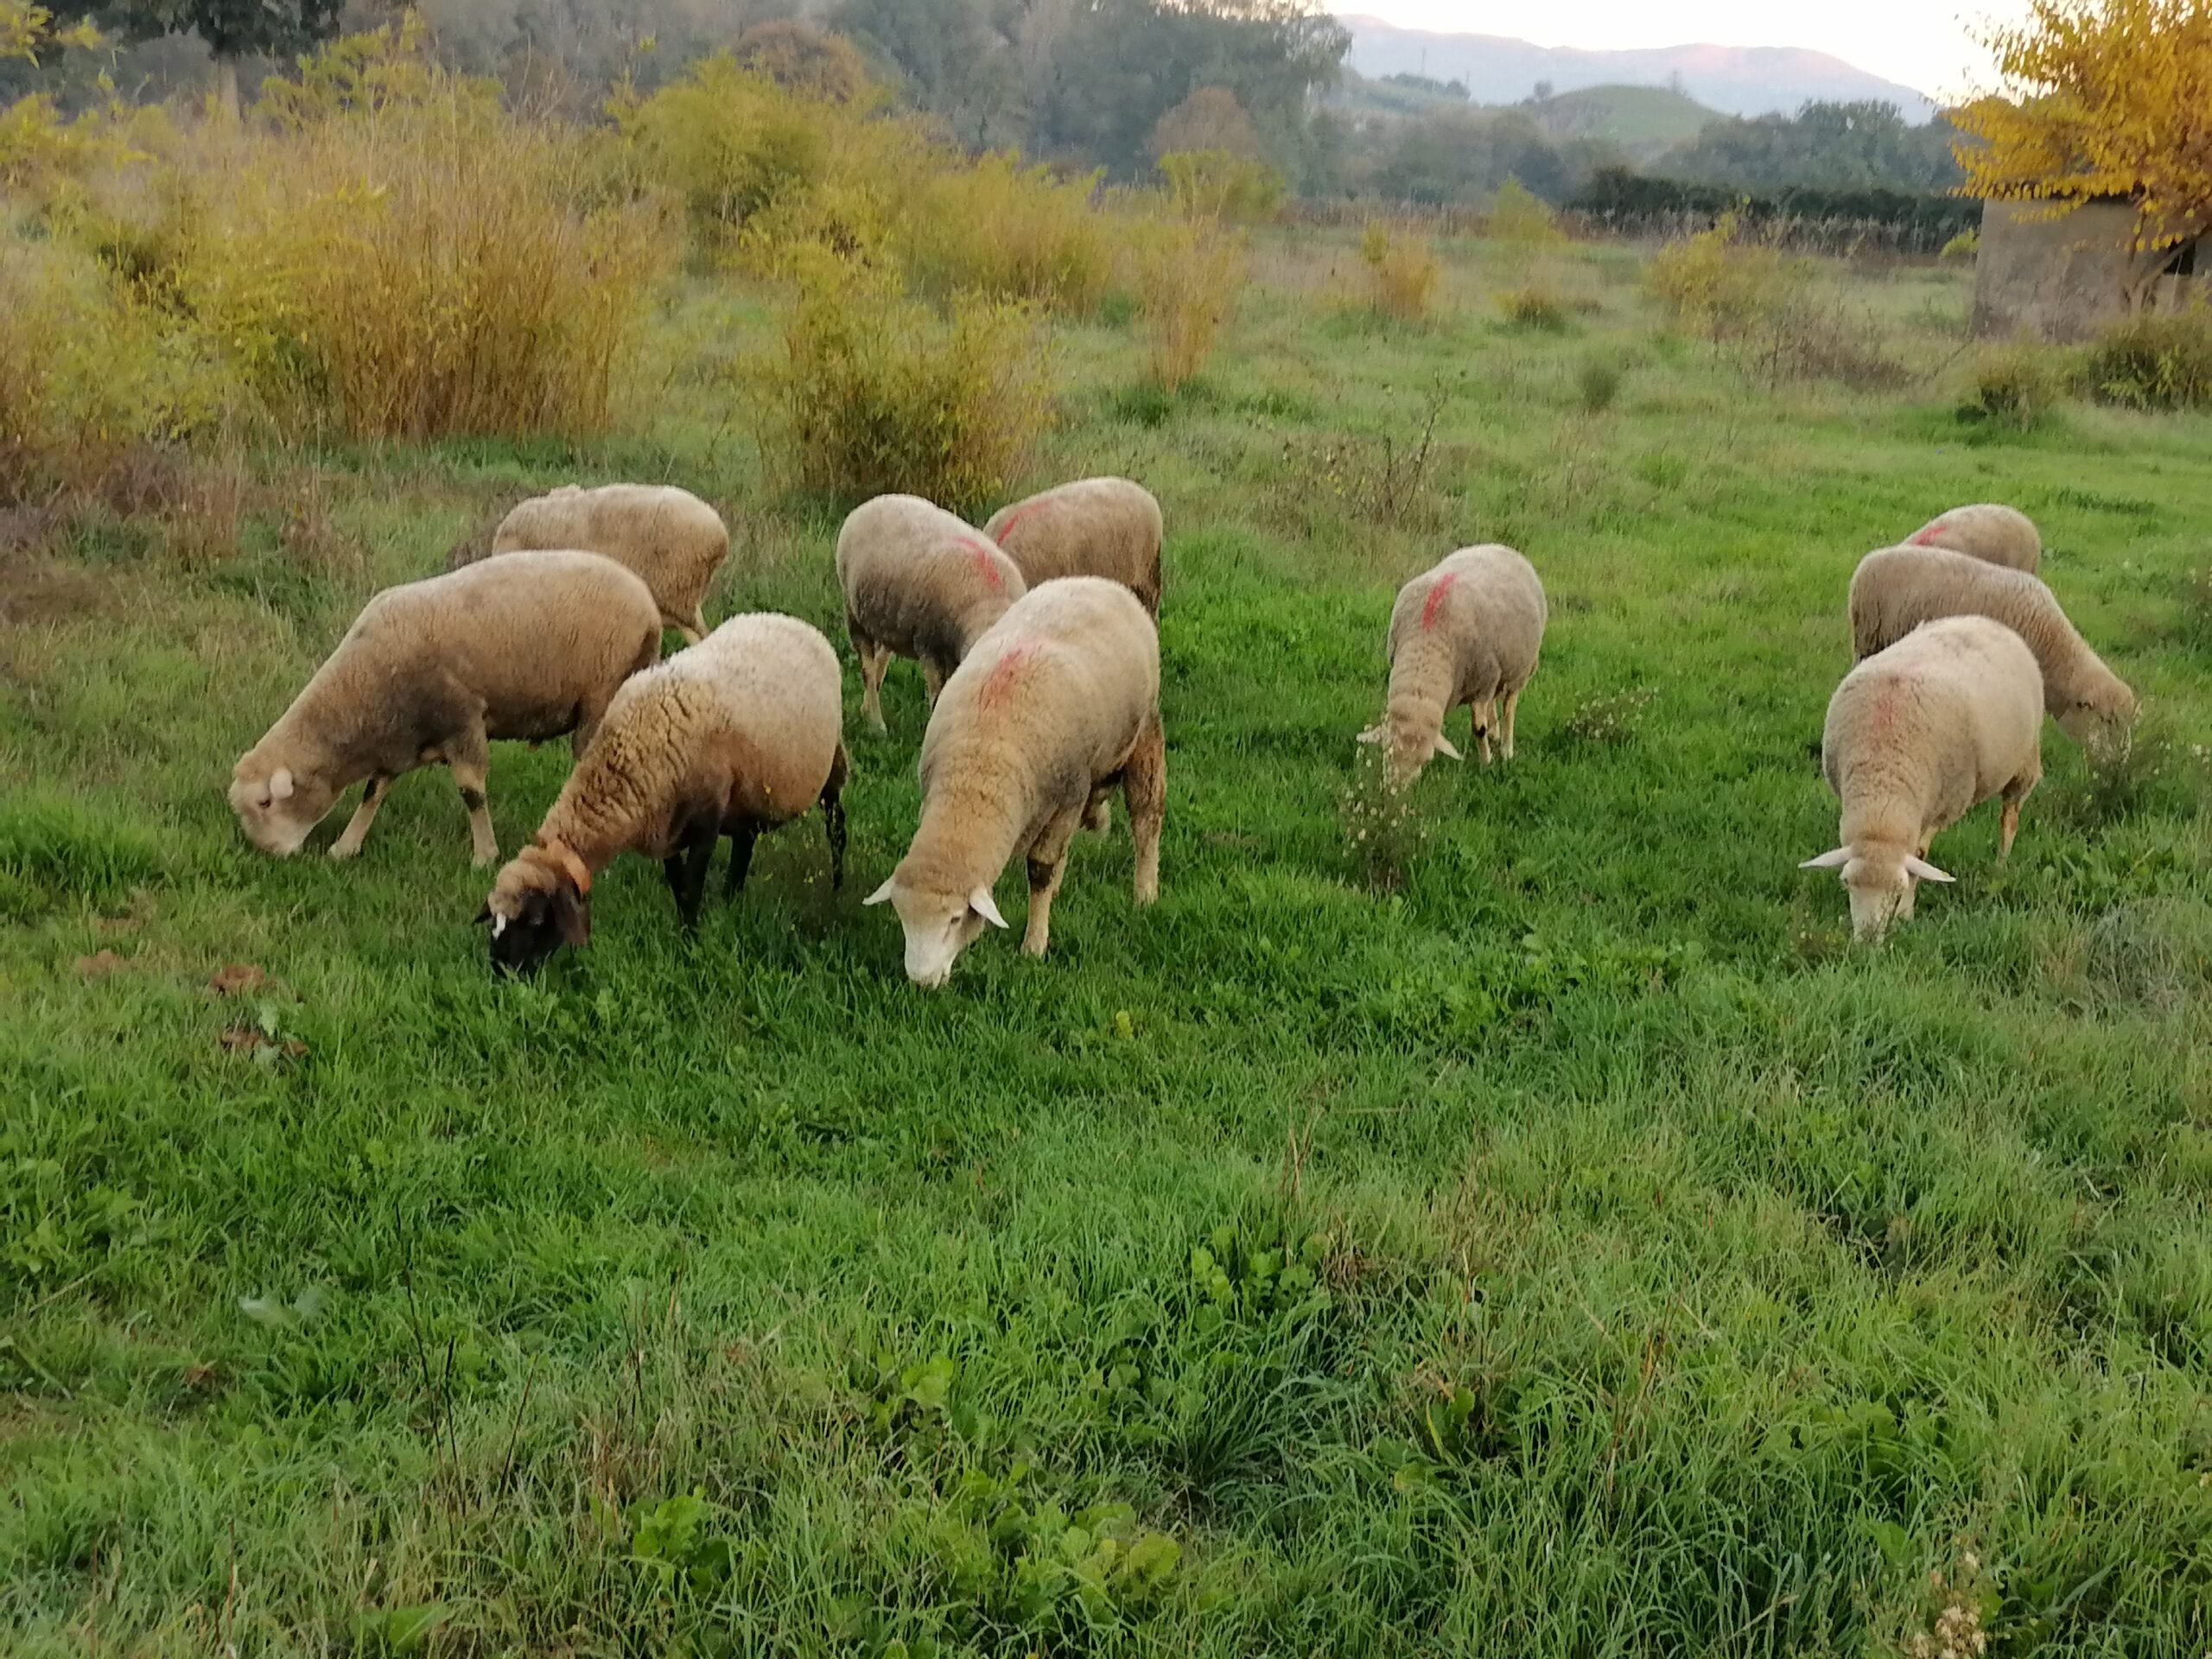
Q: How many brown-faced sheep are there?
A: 1